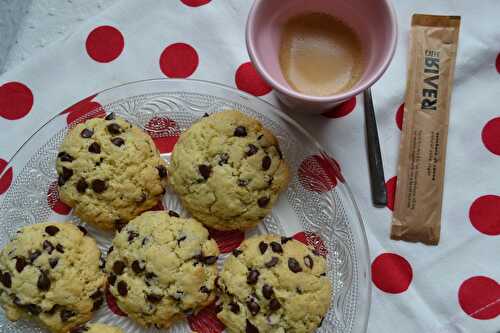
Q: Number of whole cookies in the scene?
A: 5